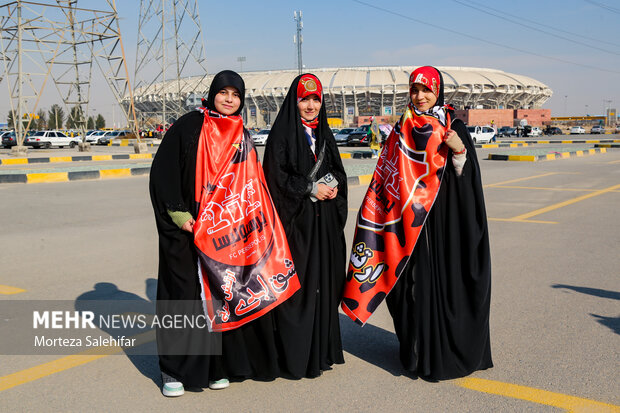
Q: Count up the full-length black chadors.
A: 3